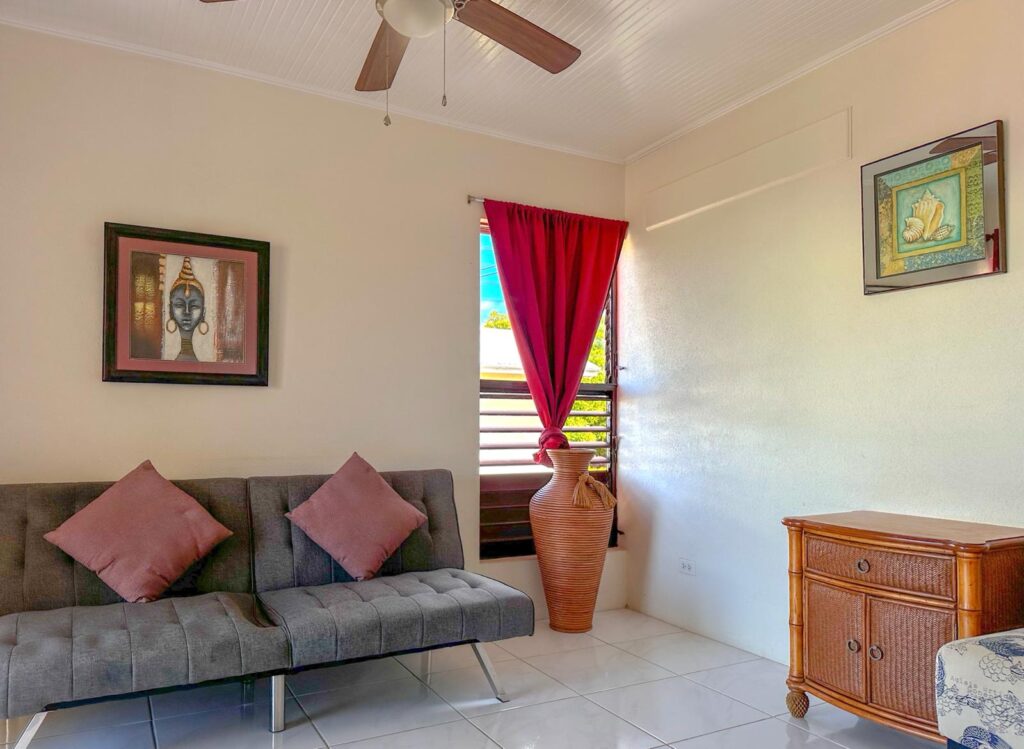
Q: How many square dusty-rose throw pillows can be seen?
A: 2